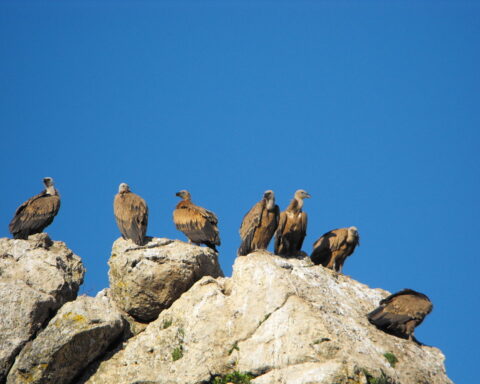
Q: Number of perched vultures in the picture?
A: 7